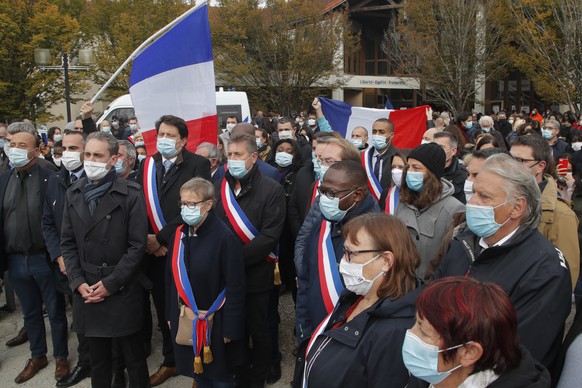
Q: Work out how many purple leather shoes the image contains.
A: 0